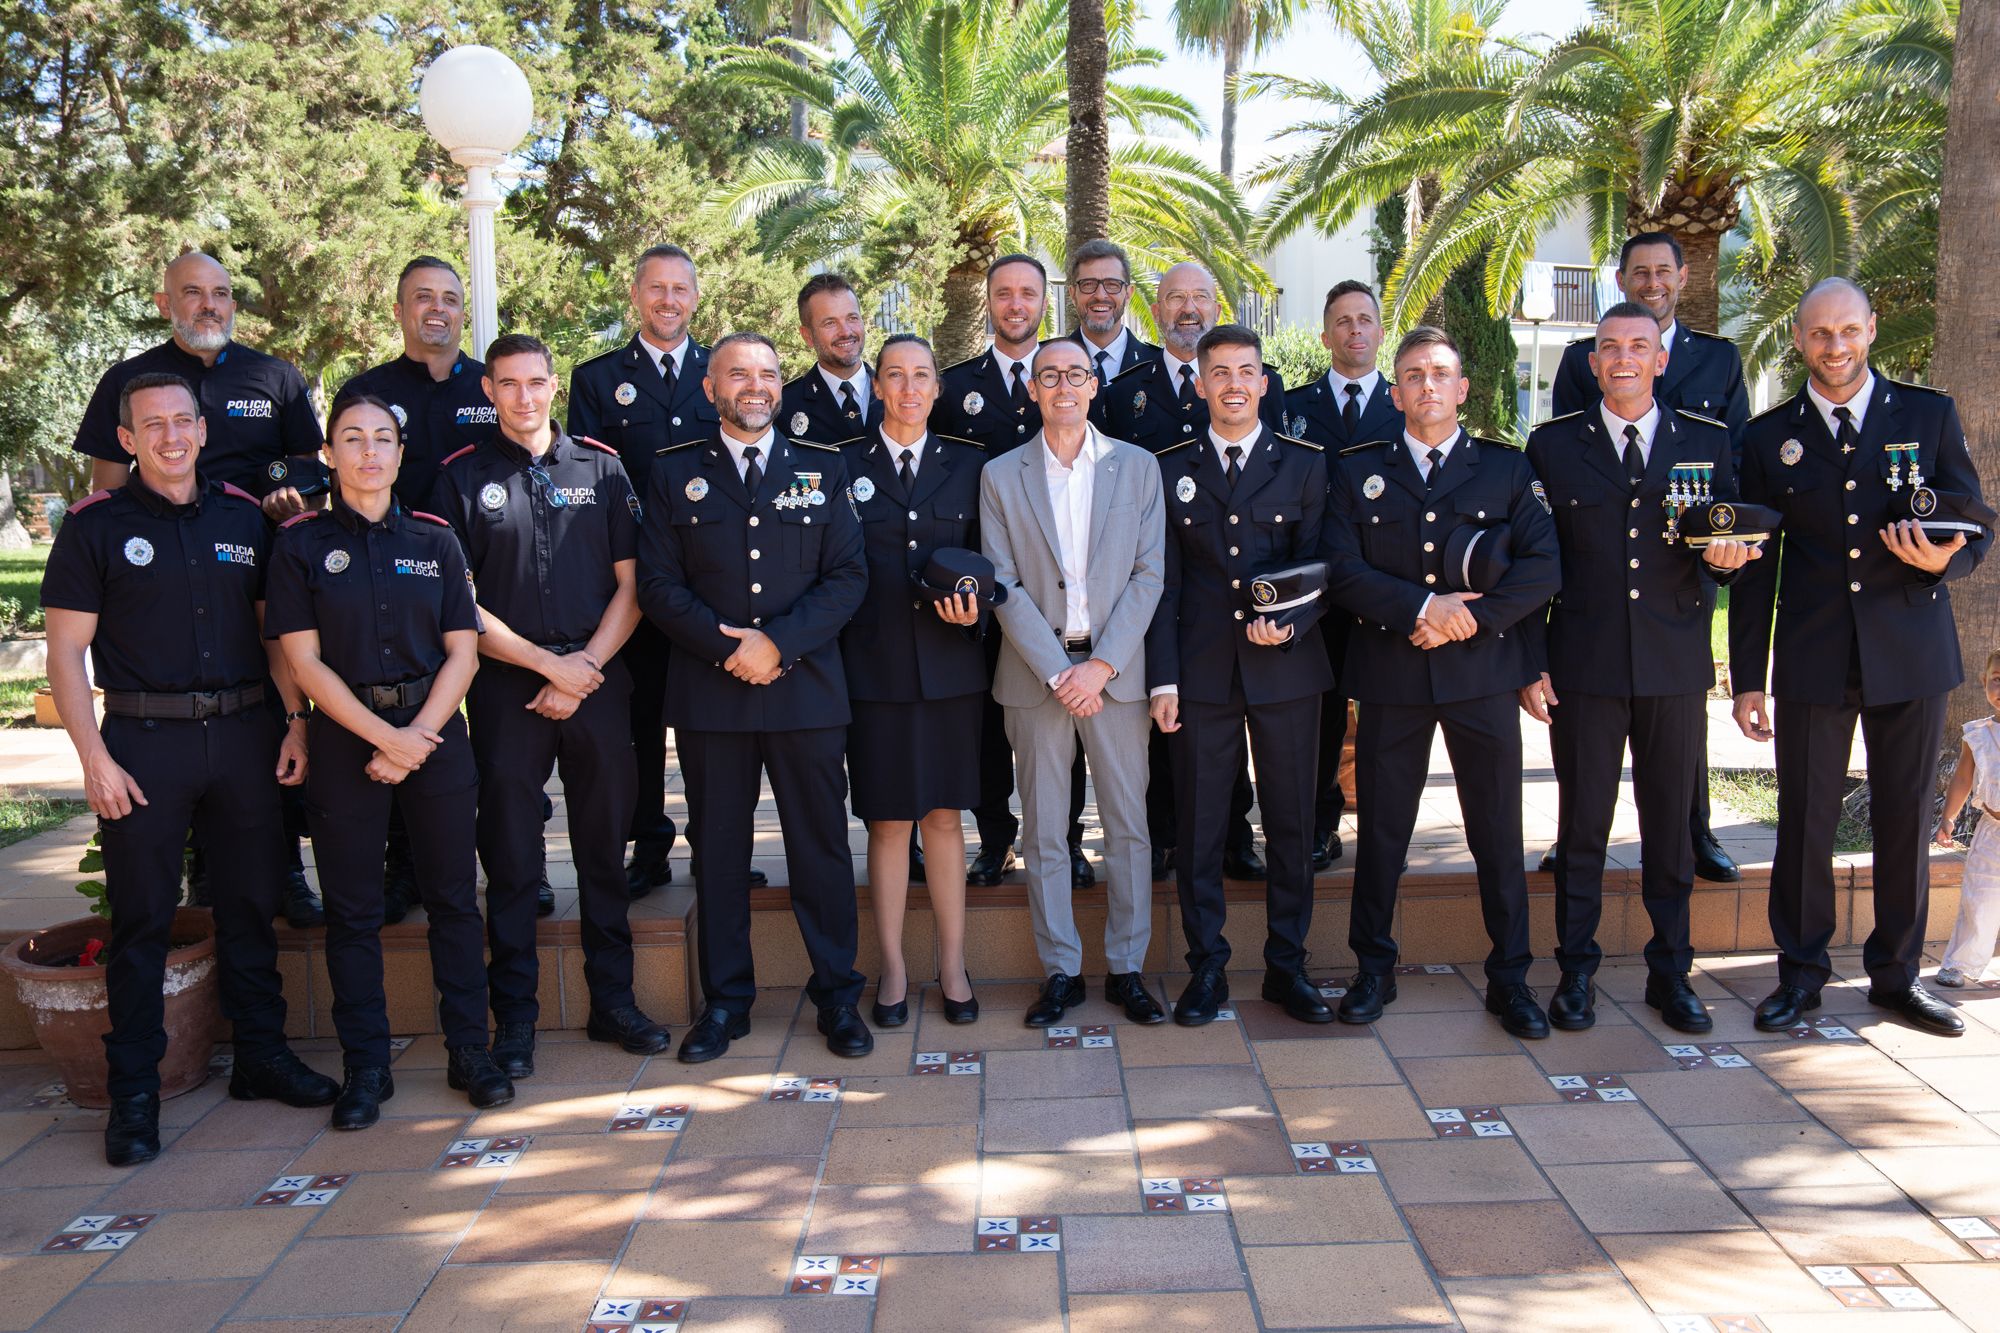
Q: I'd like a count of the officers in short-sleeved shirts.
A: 5